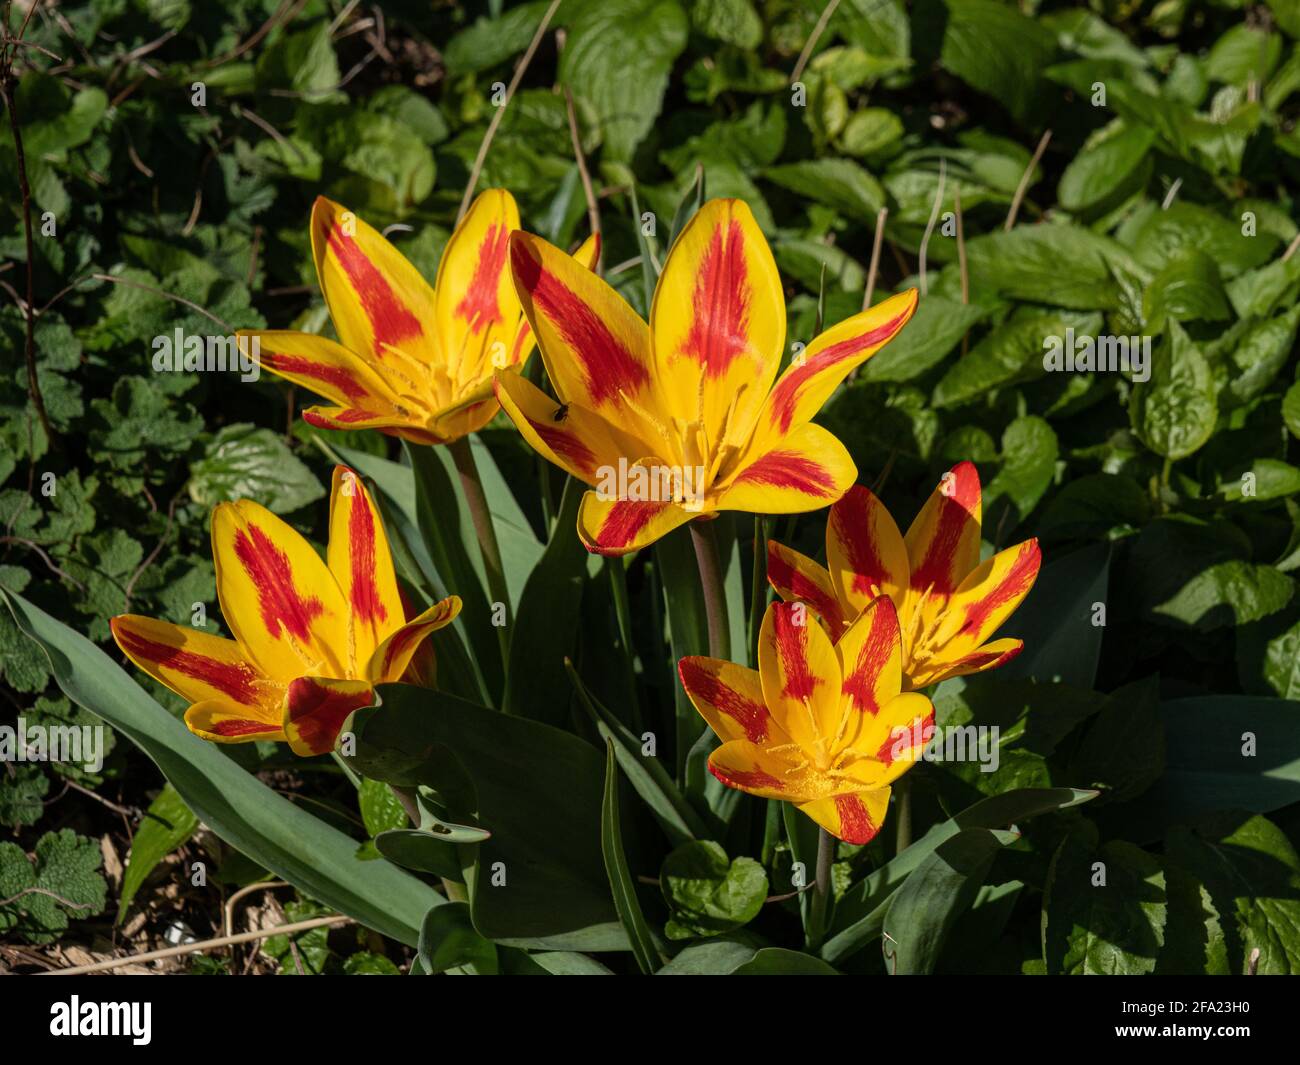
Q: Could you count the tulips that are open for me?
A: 5